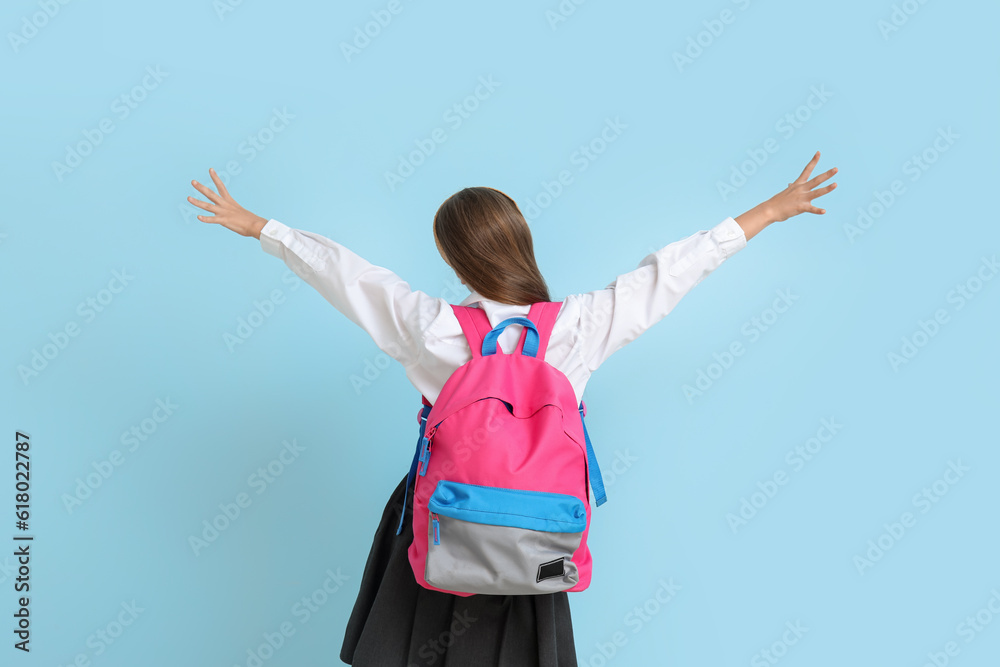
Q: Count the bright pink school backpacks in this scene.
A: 1